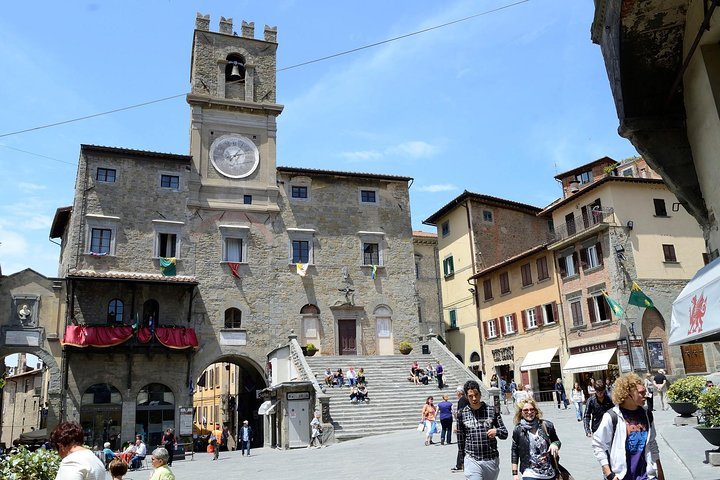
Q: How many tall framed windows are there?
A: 5